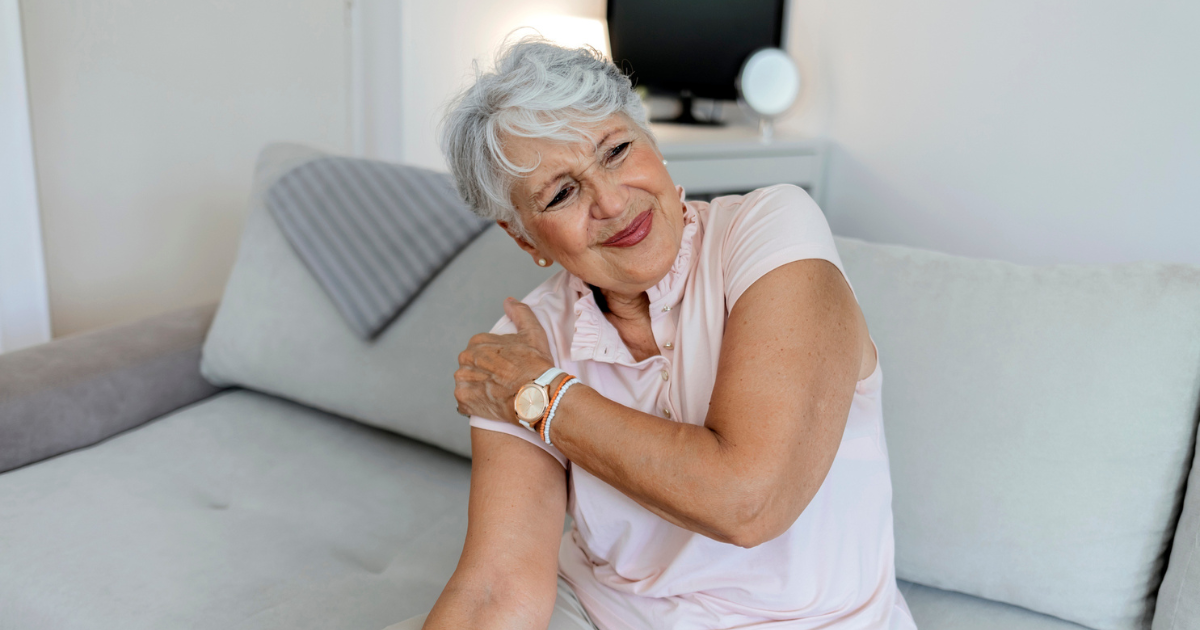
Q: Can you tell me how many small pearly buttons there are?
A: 4